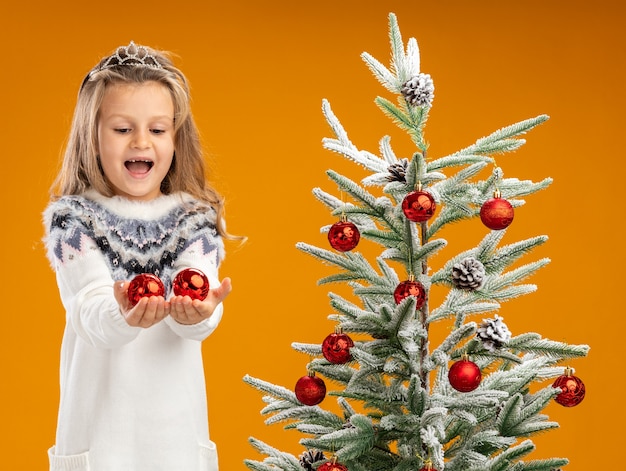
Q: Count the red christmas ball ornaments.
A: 12